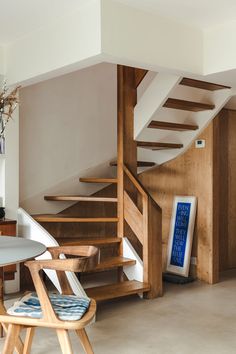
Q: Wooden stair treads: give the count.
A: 11